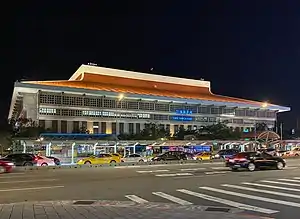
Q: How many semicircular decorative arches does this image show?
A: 1